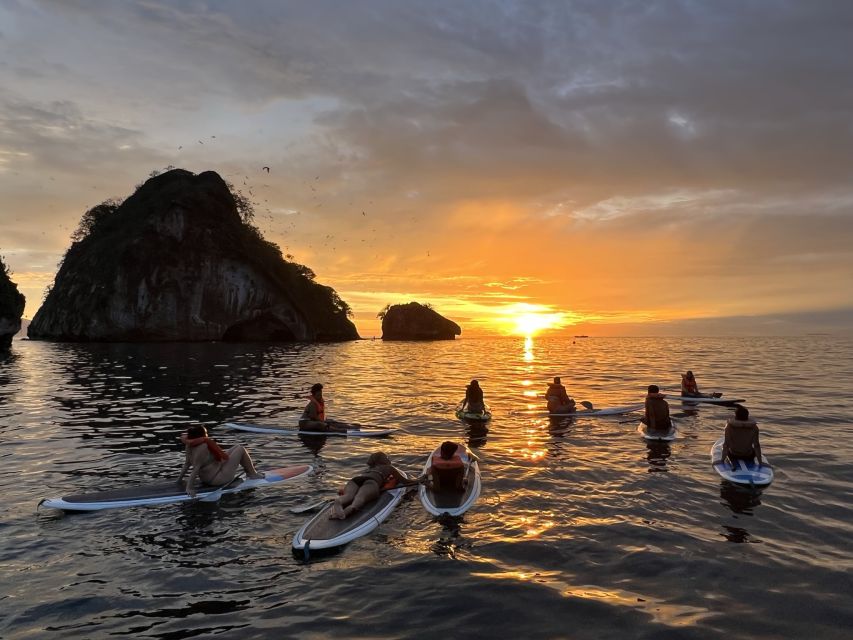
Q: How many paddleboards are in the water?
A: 9